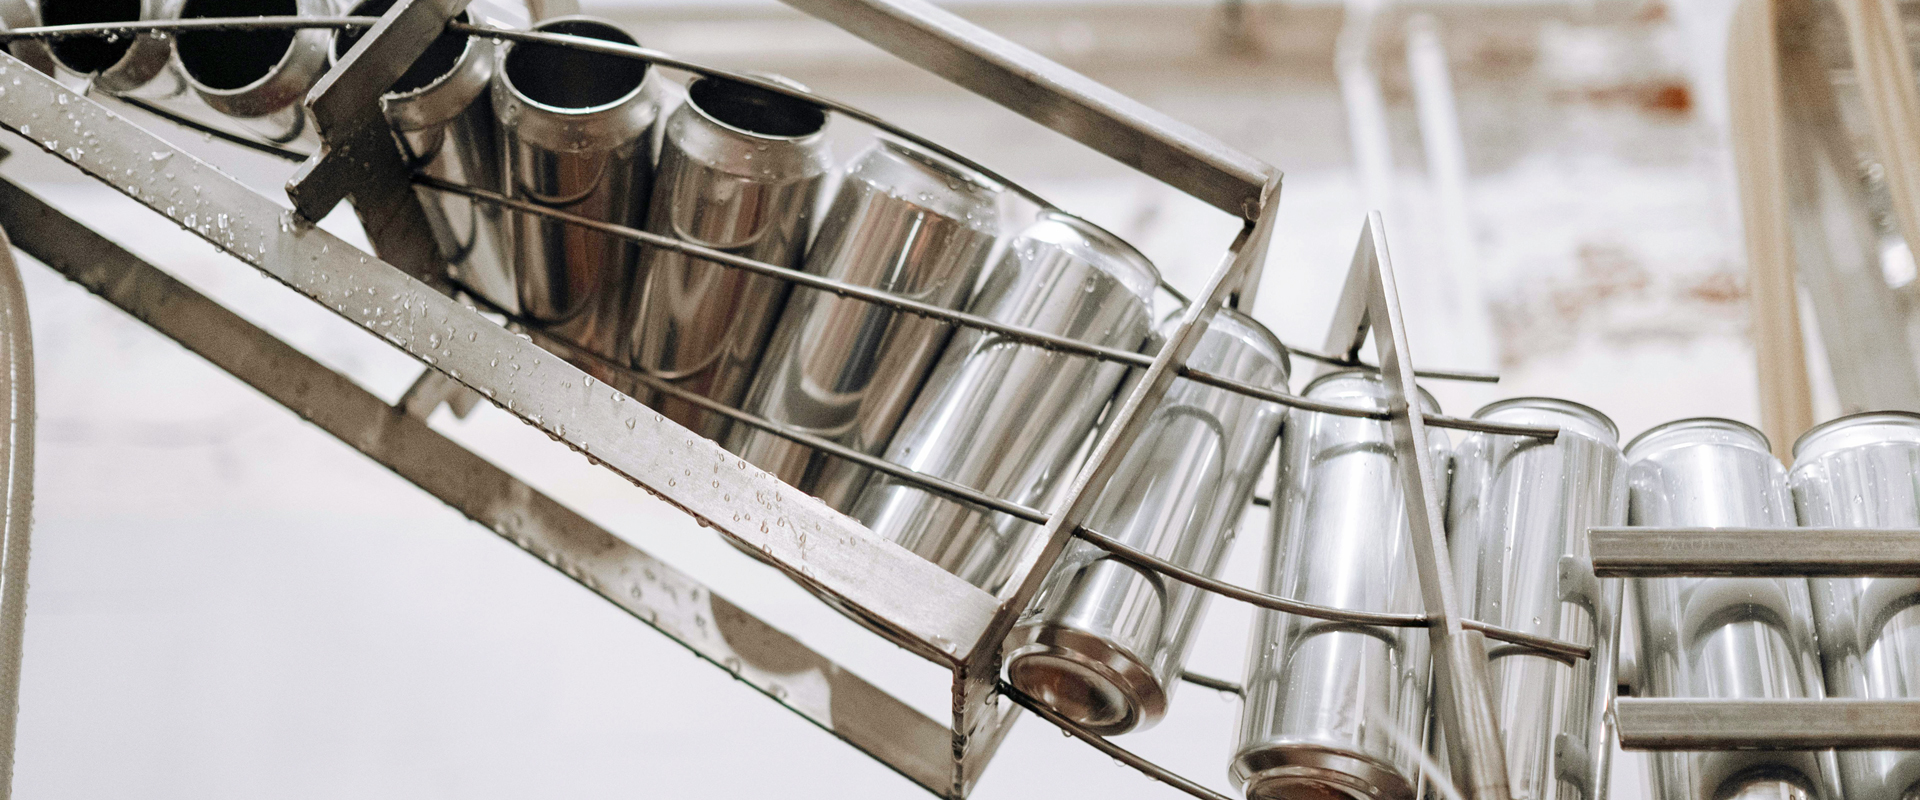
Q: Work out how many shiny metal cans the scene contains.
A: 12